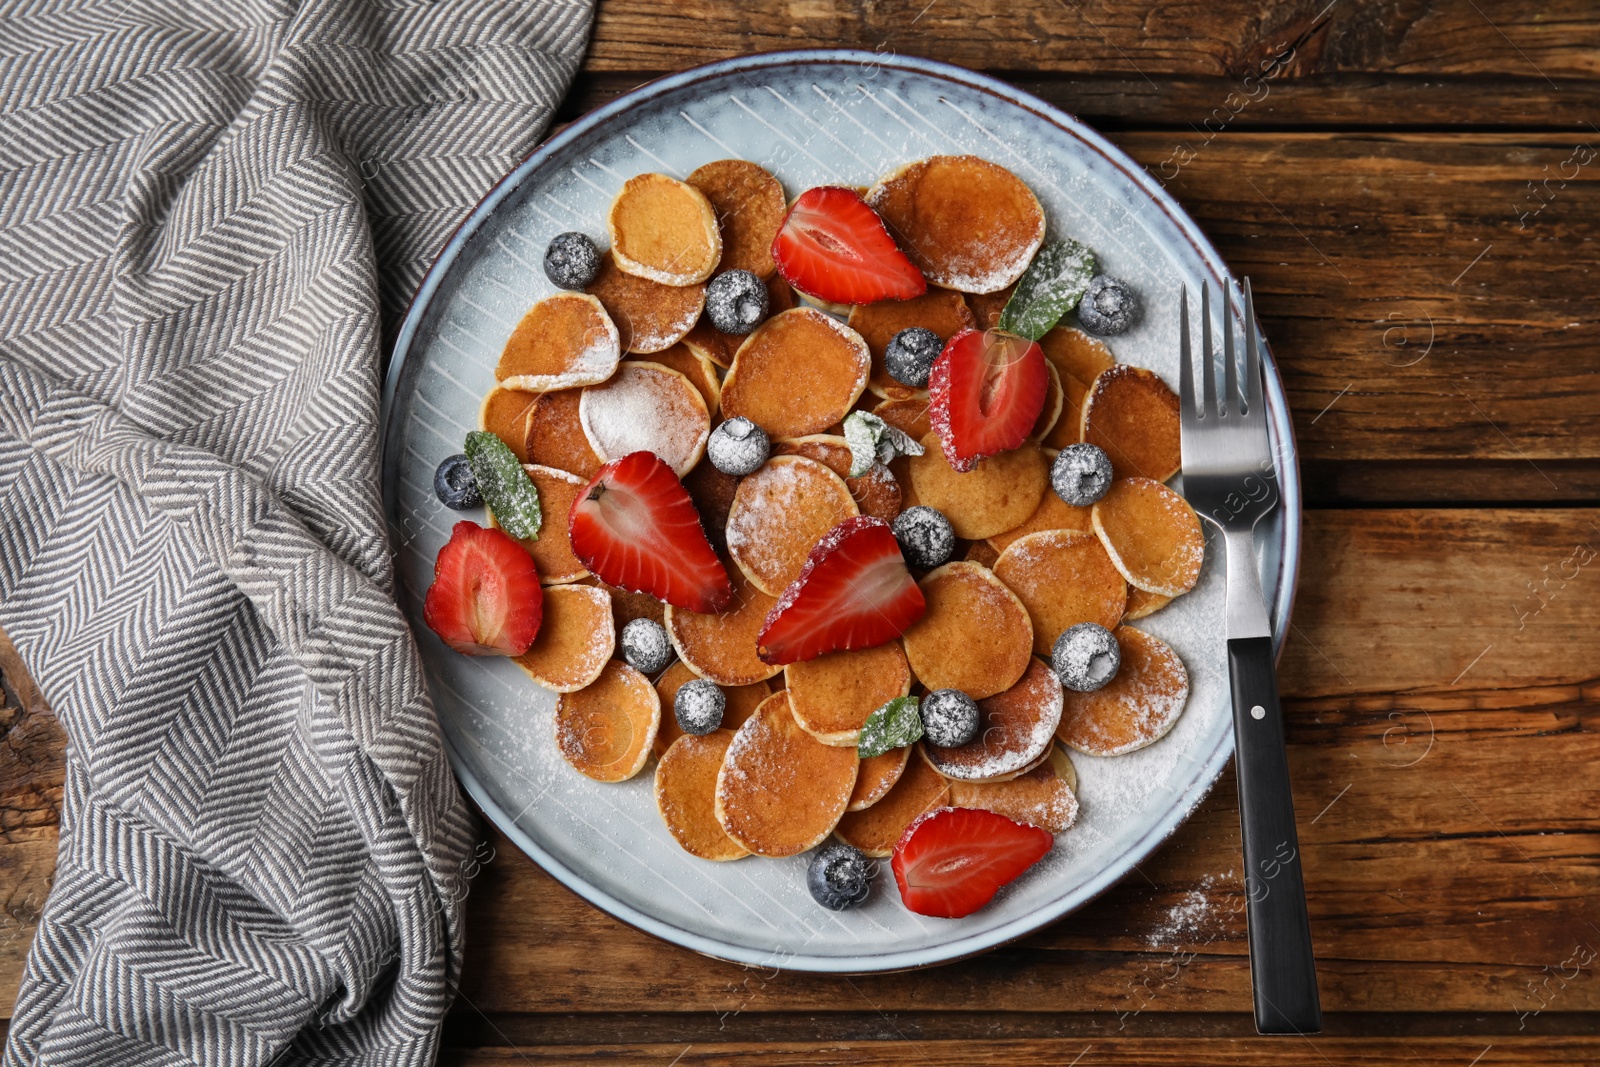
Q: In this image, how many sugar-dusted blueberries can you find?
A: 13